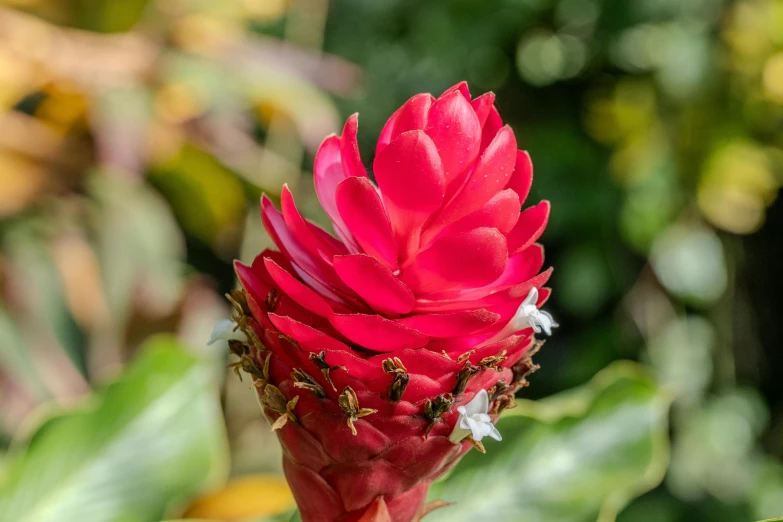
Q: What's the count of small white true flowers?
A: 3